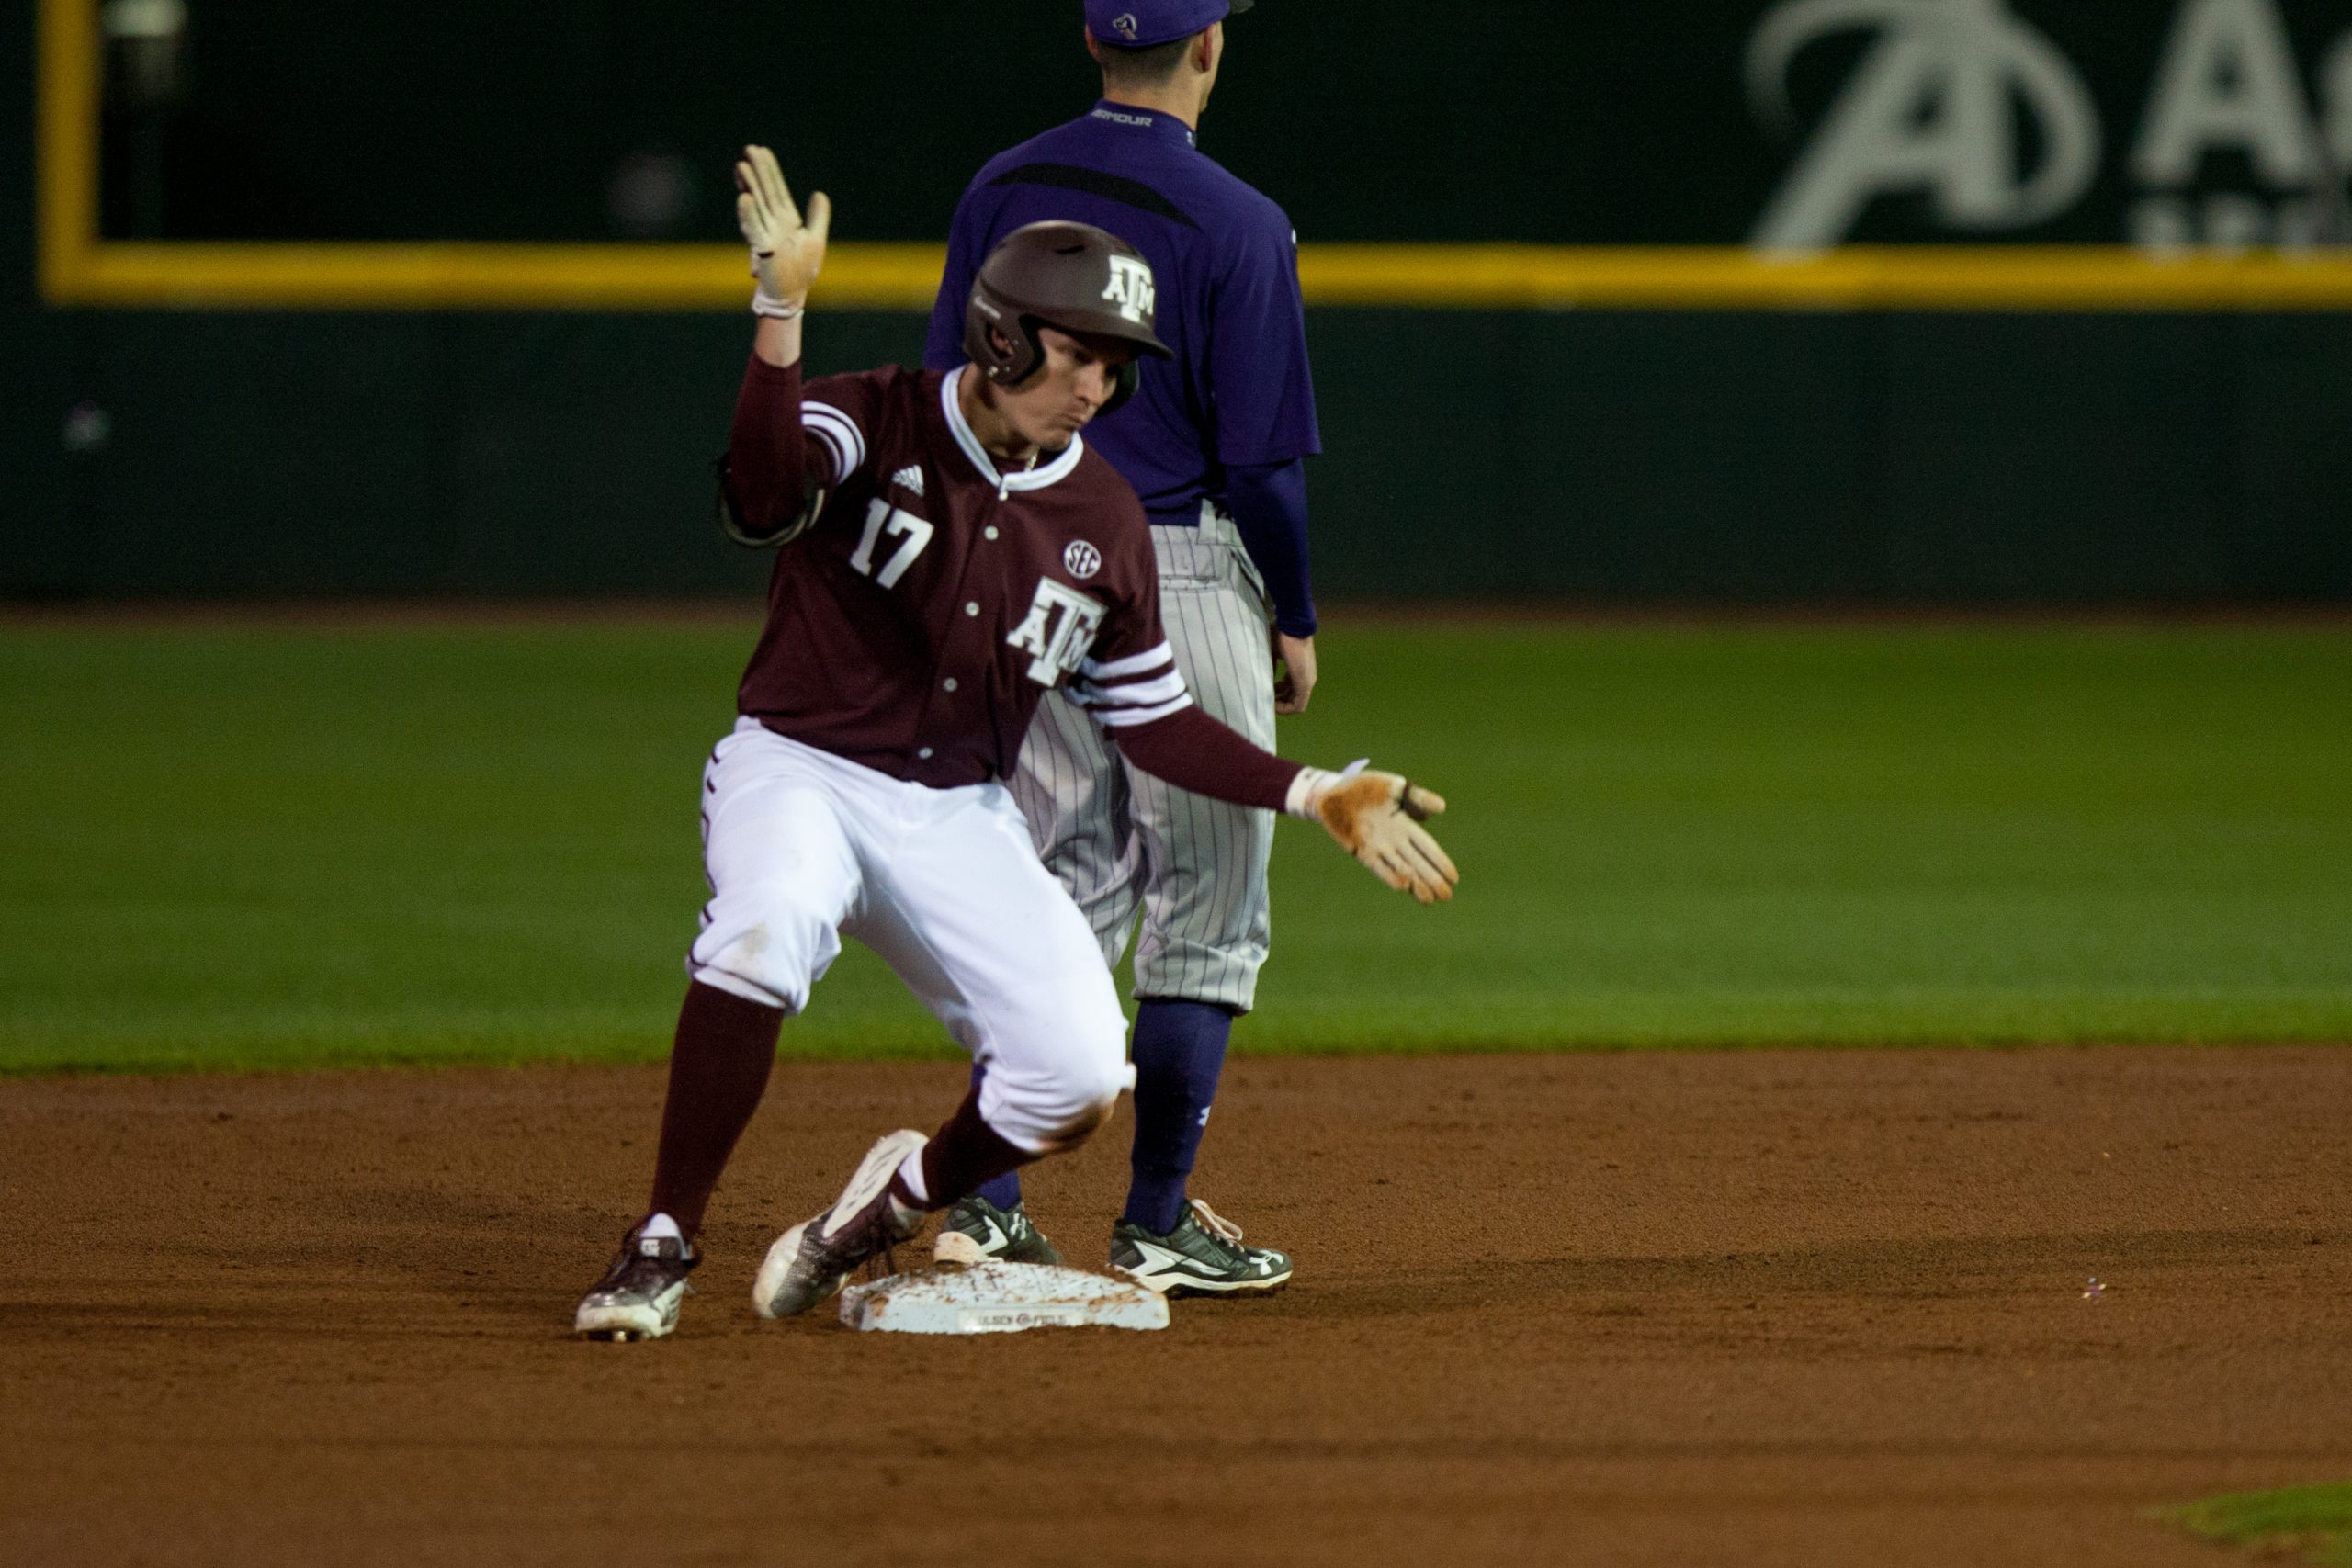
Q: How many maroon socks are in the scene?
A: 2